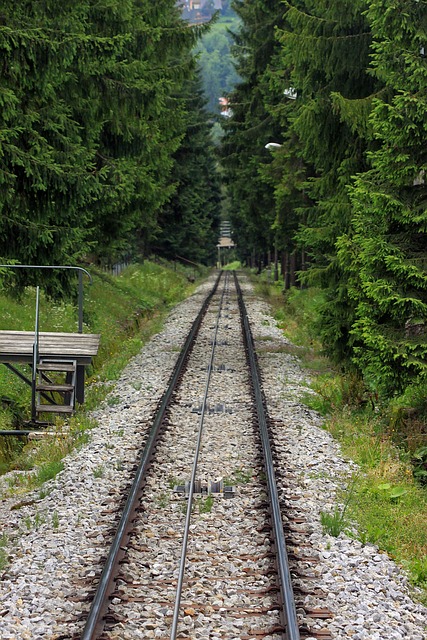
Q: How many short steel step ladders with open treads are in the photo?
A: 1